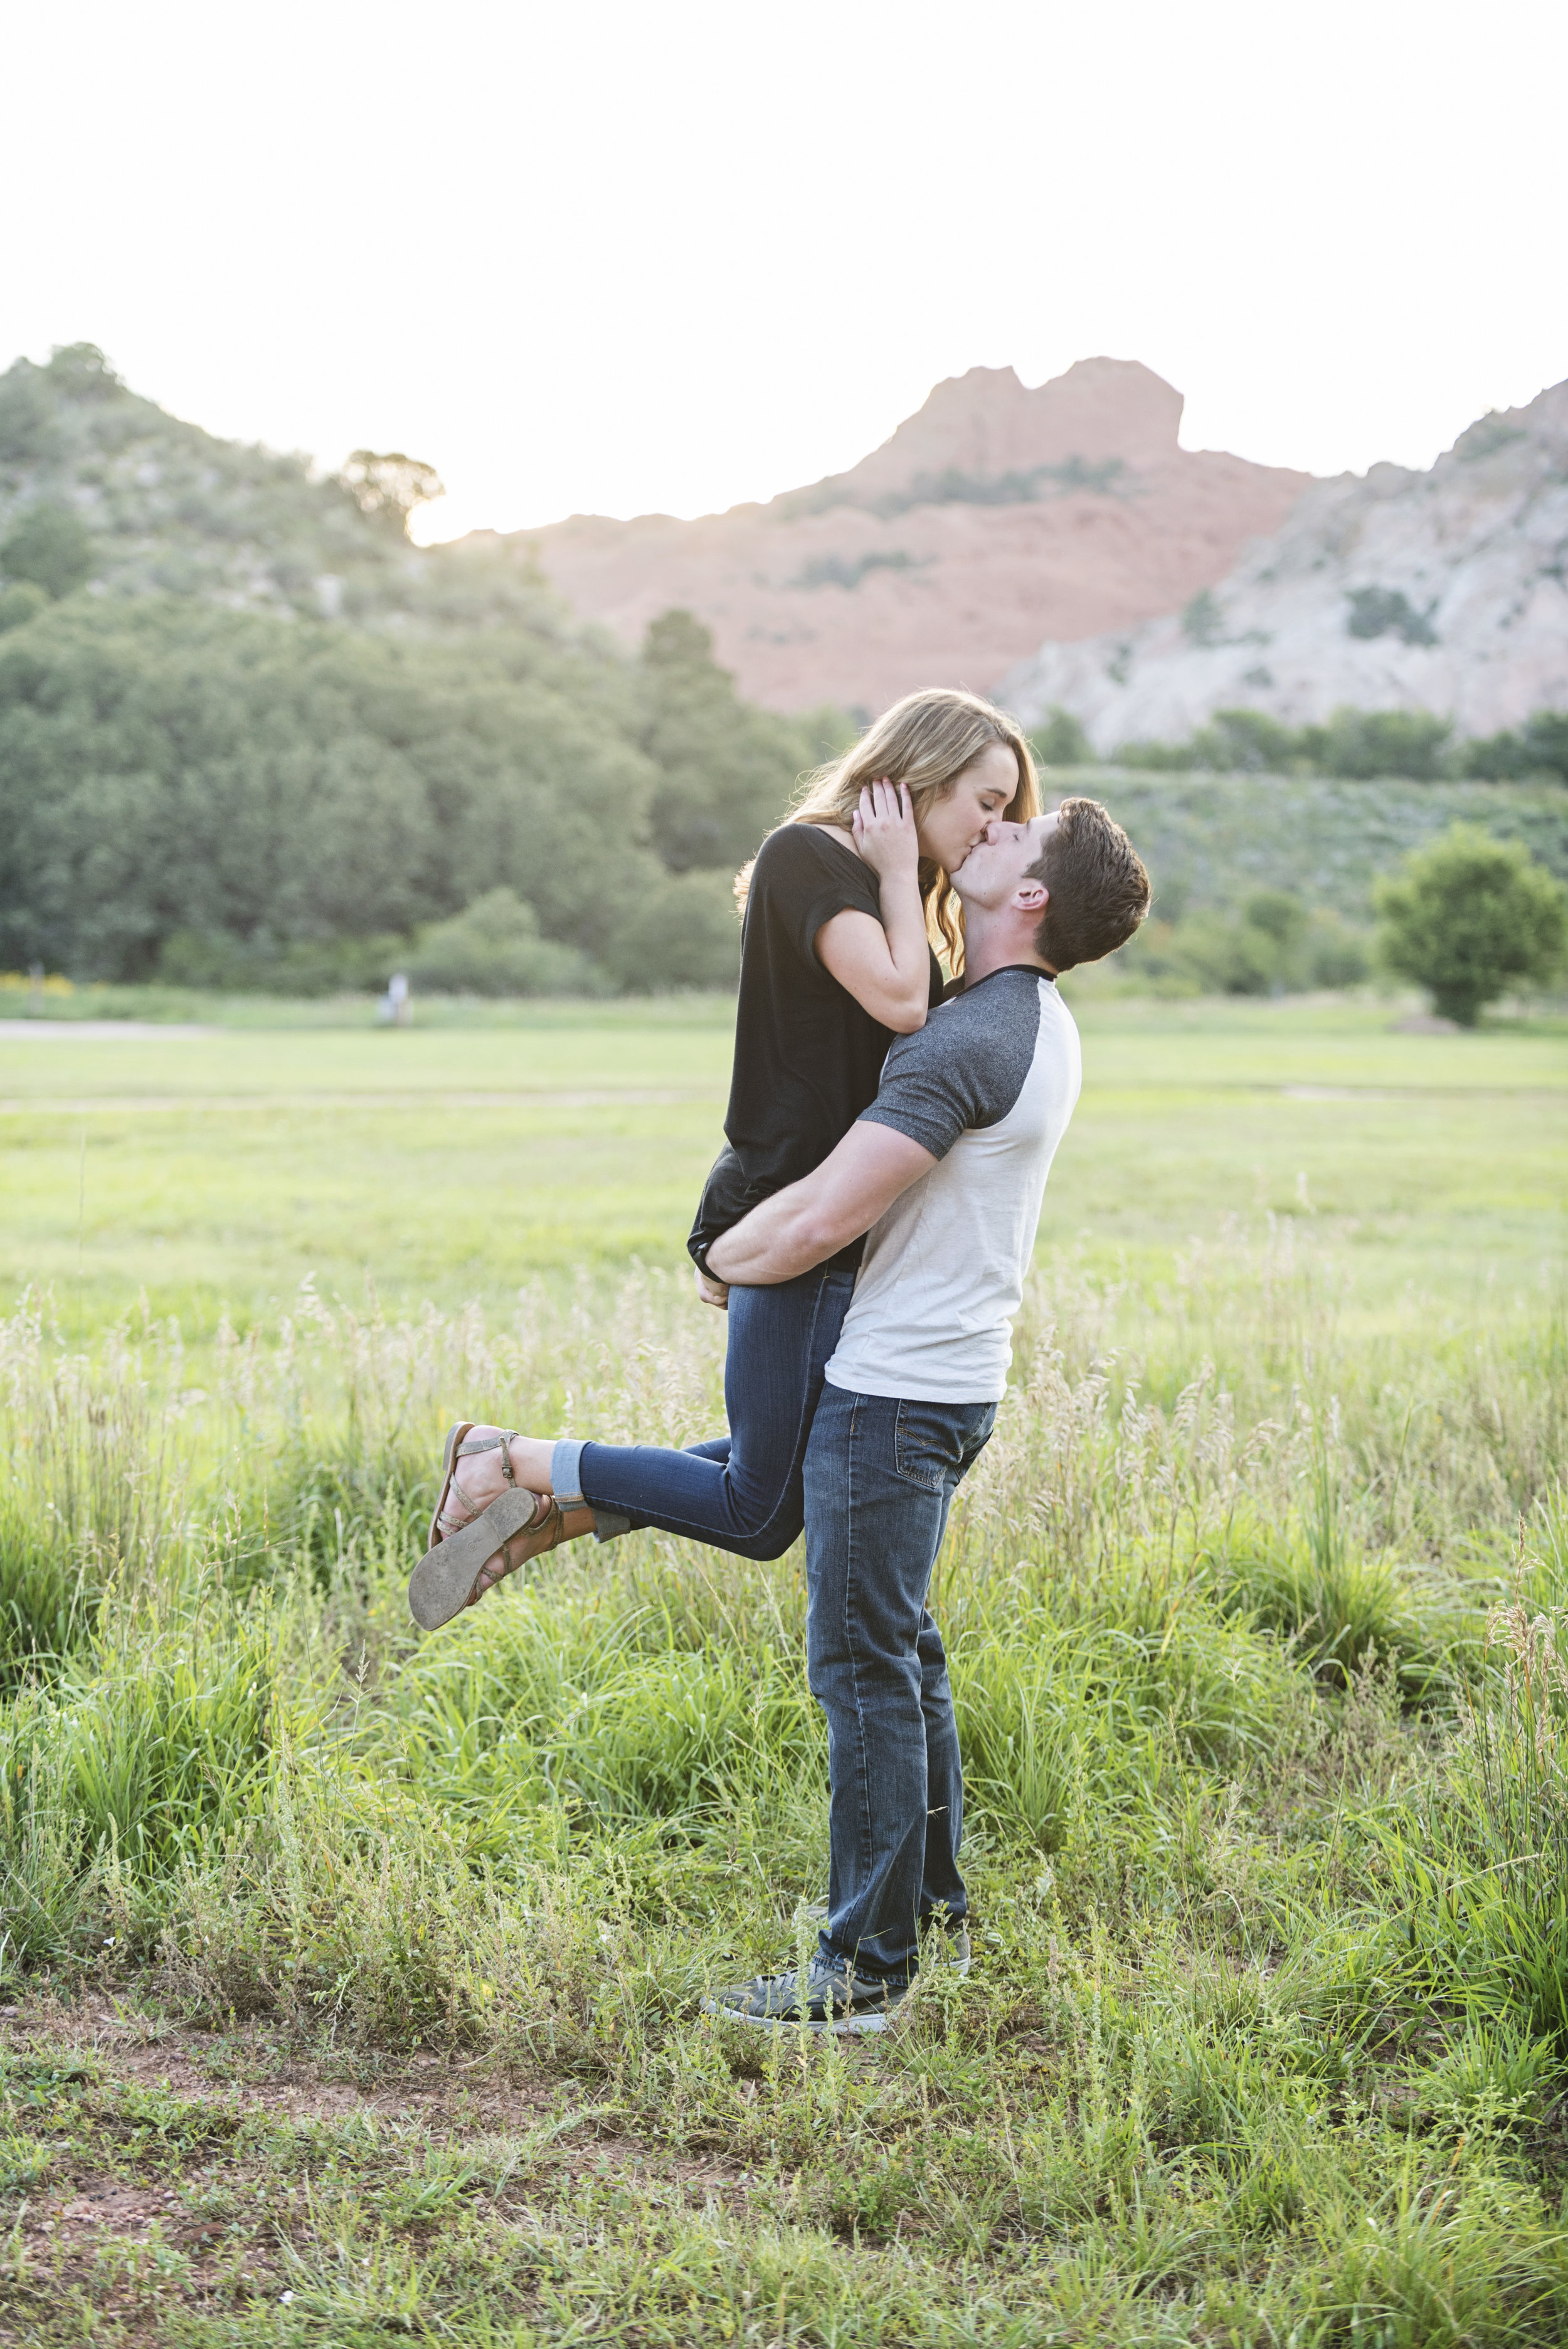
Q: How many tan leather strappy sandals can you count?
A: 2